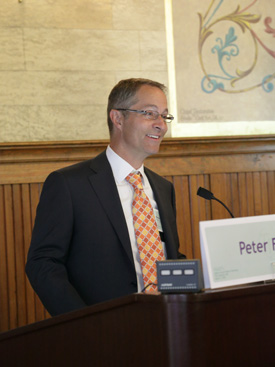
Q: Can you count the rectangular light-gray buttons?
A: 3